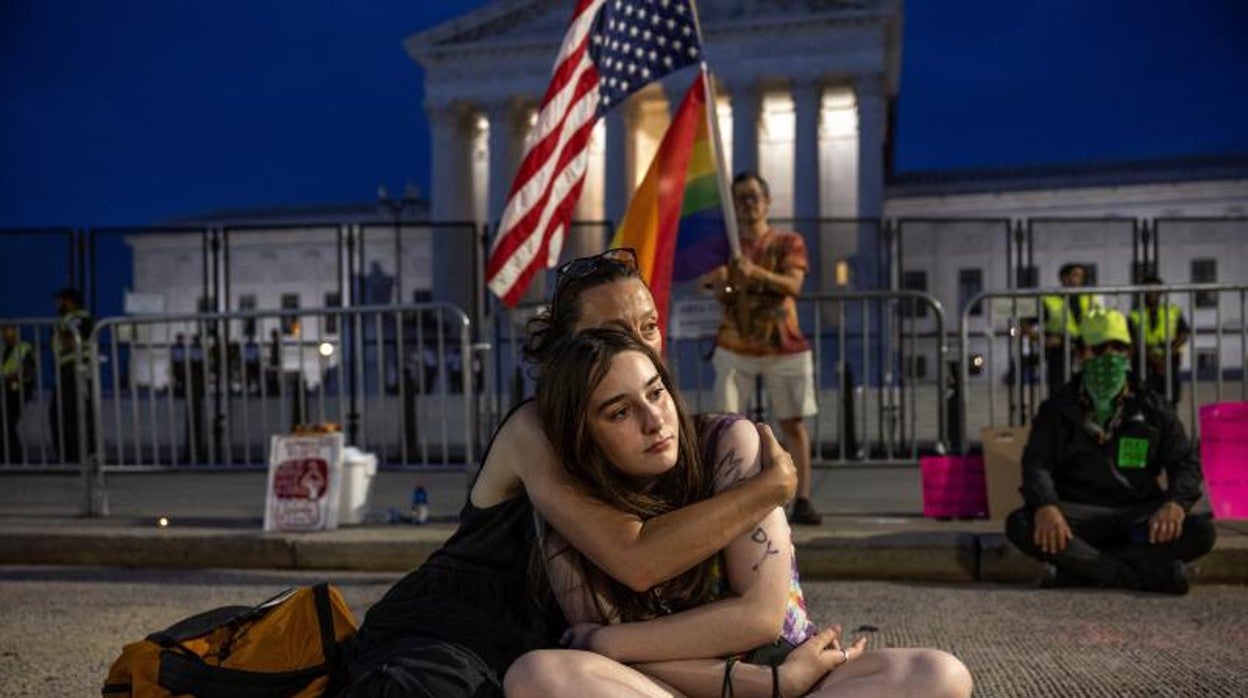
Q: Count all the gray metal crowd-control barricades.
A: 4